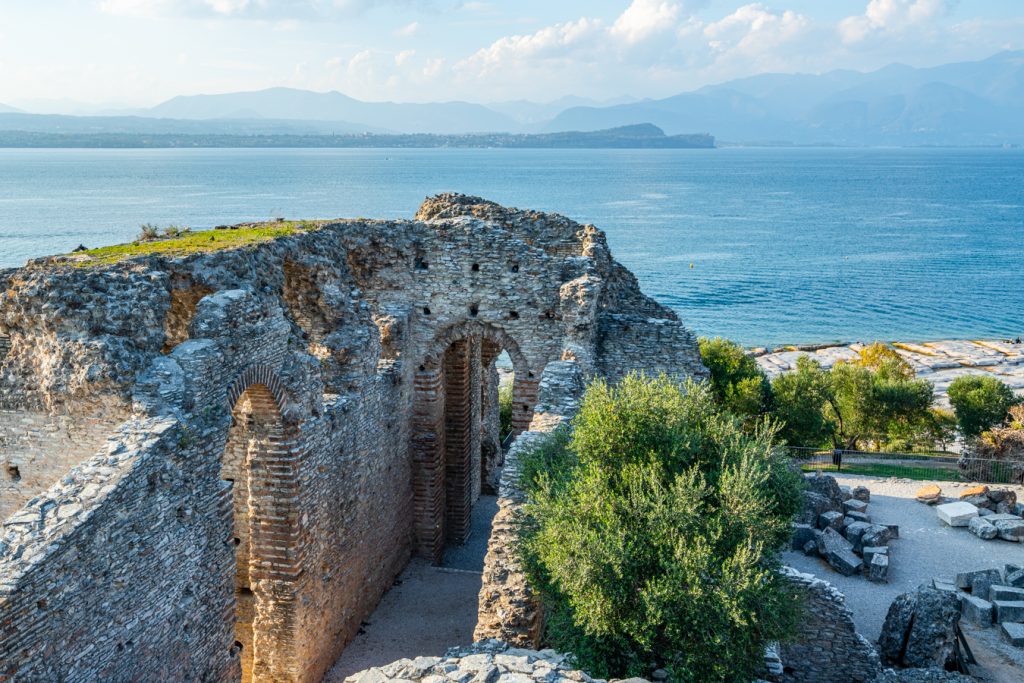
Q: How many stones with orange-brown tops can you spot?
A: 2